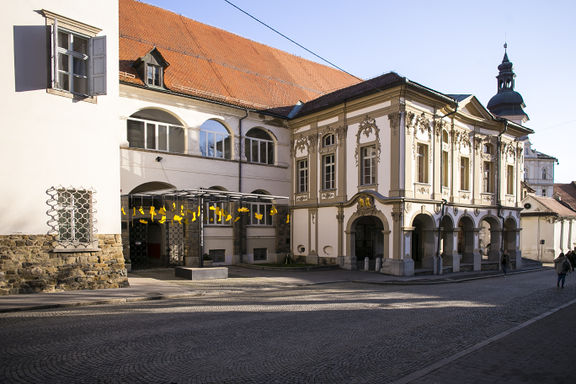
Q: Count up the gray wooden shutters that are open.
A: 2